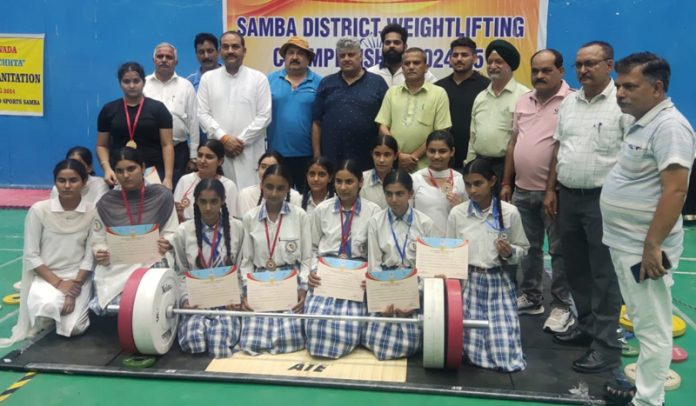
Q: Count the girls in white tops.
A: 13